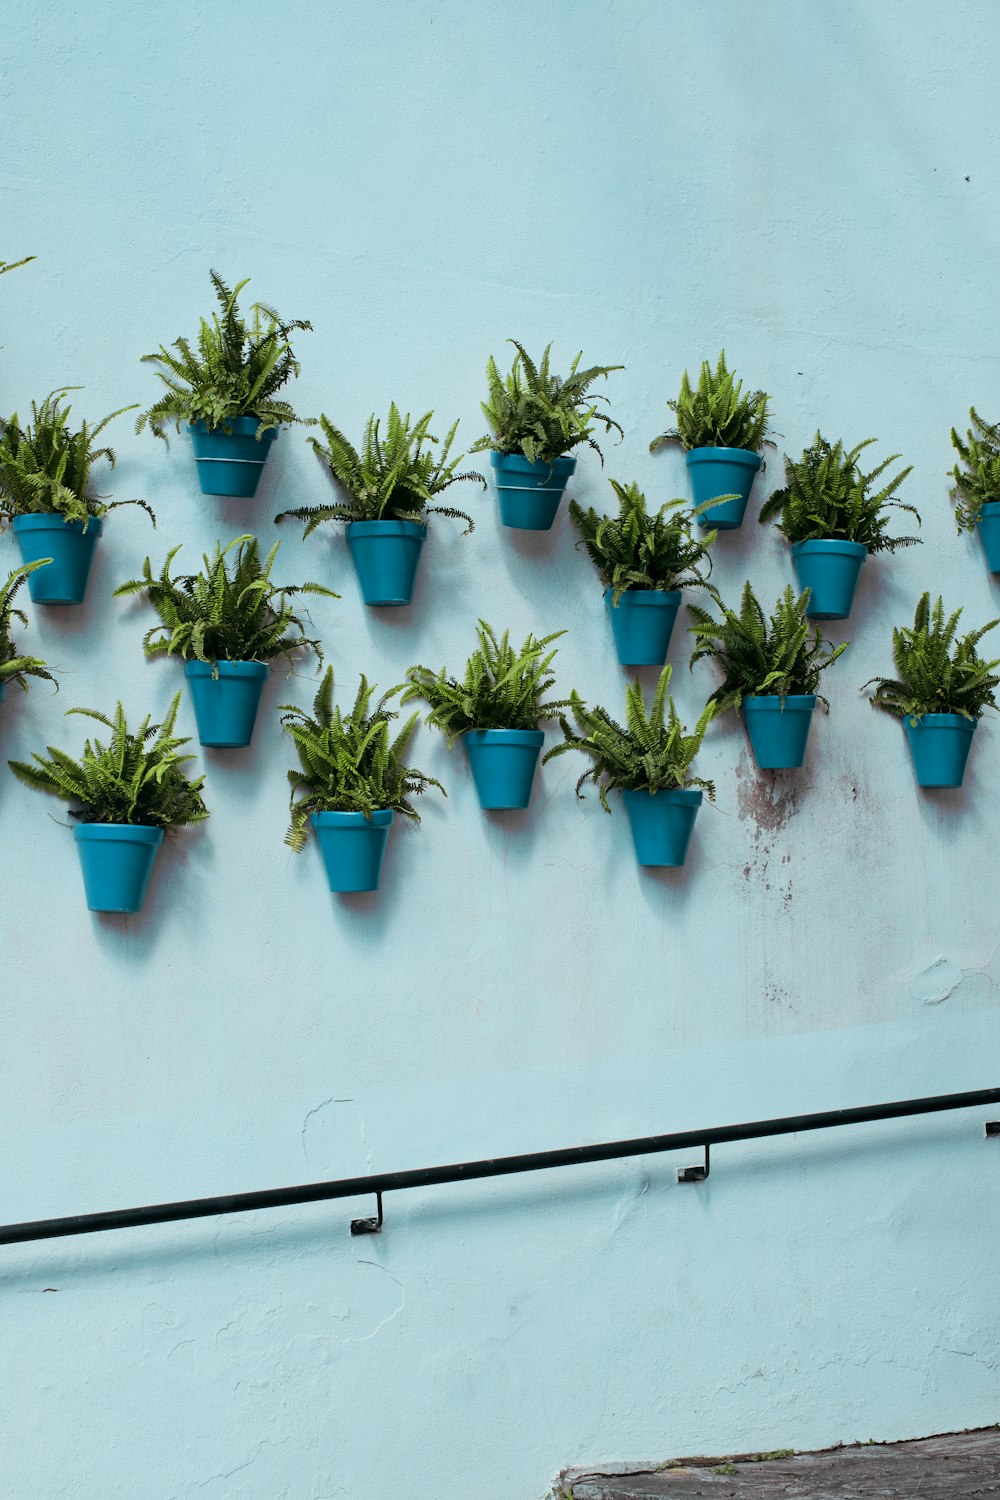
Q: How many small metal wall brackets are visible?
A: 3